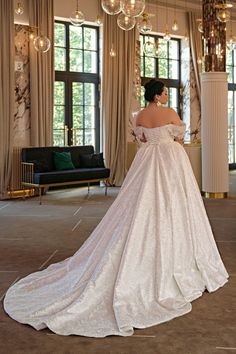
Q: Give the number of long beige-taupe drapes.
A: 4